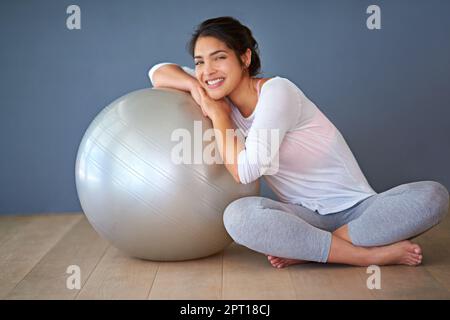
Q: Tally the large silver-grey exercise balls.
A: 1